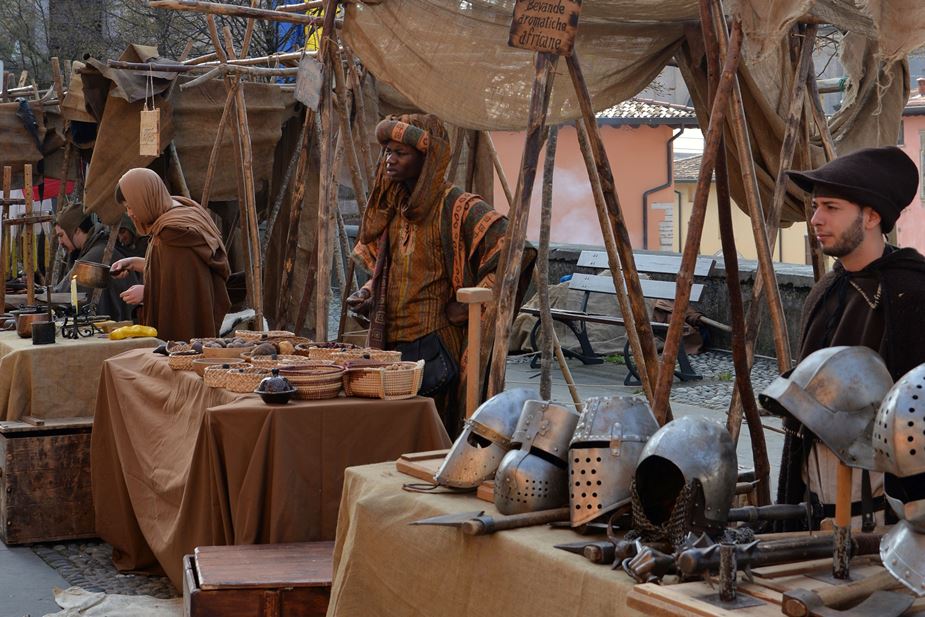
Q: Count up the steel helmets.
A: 6